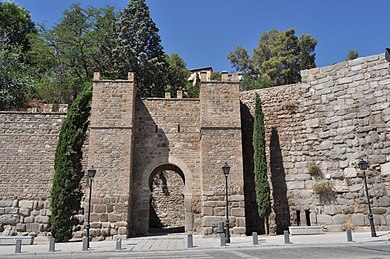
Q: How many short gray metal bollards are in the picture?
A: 9